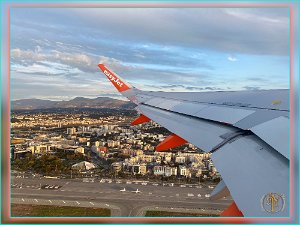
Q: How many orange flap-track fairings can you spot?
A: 3